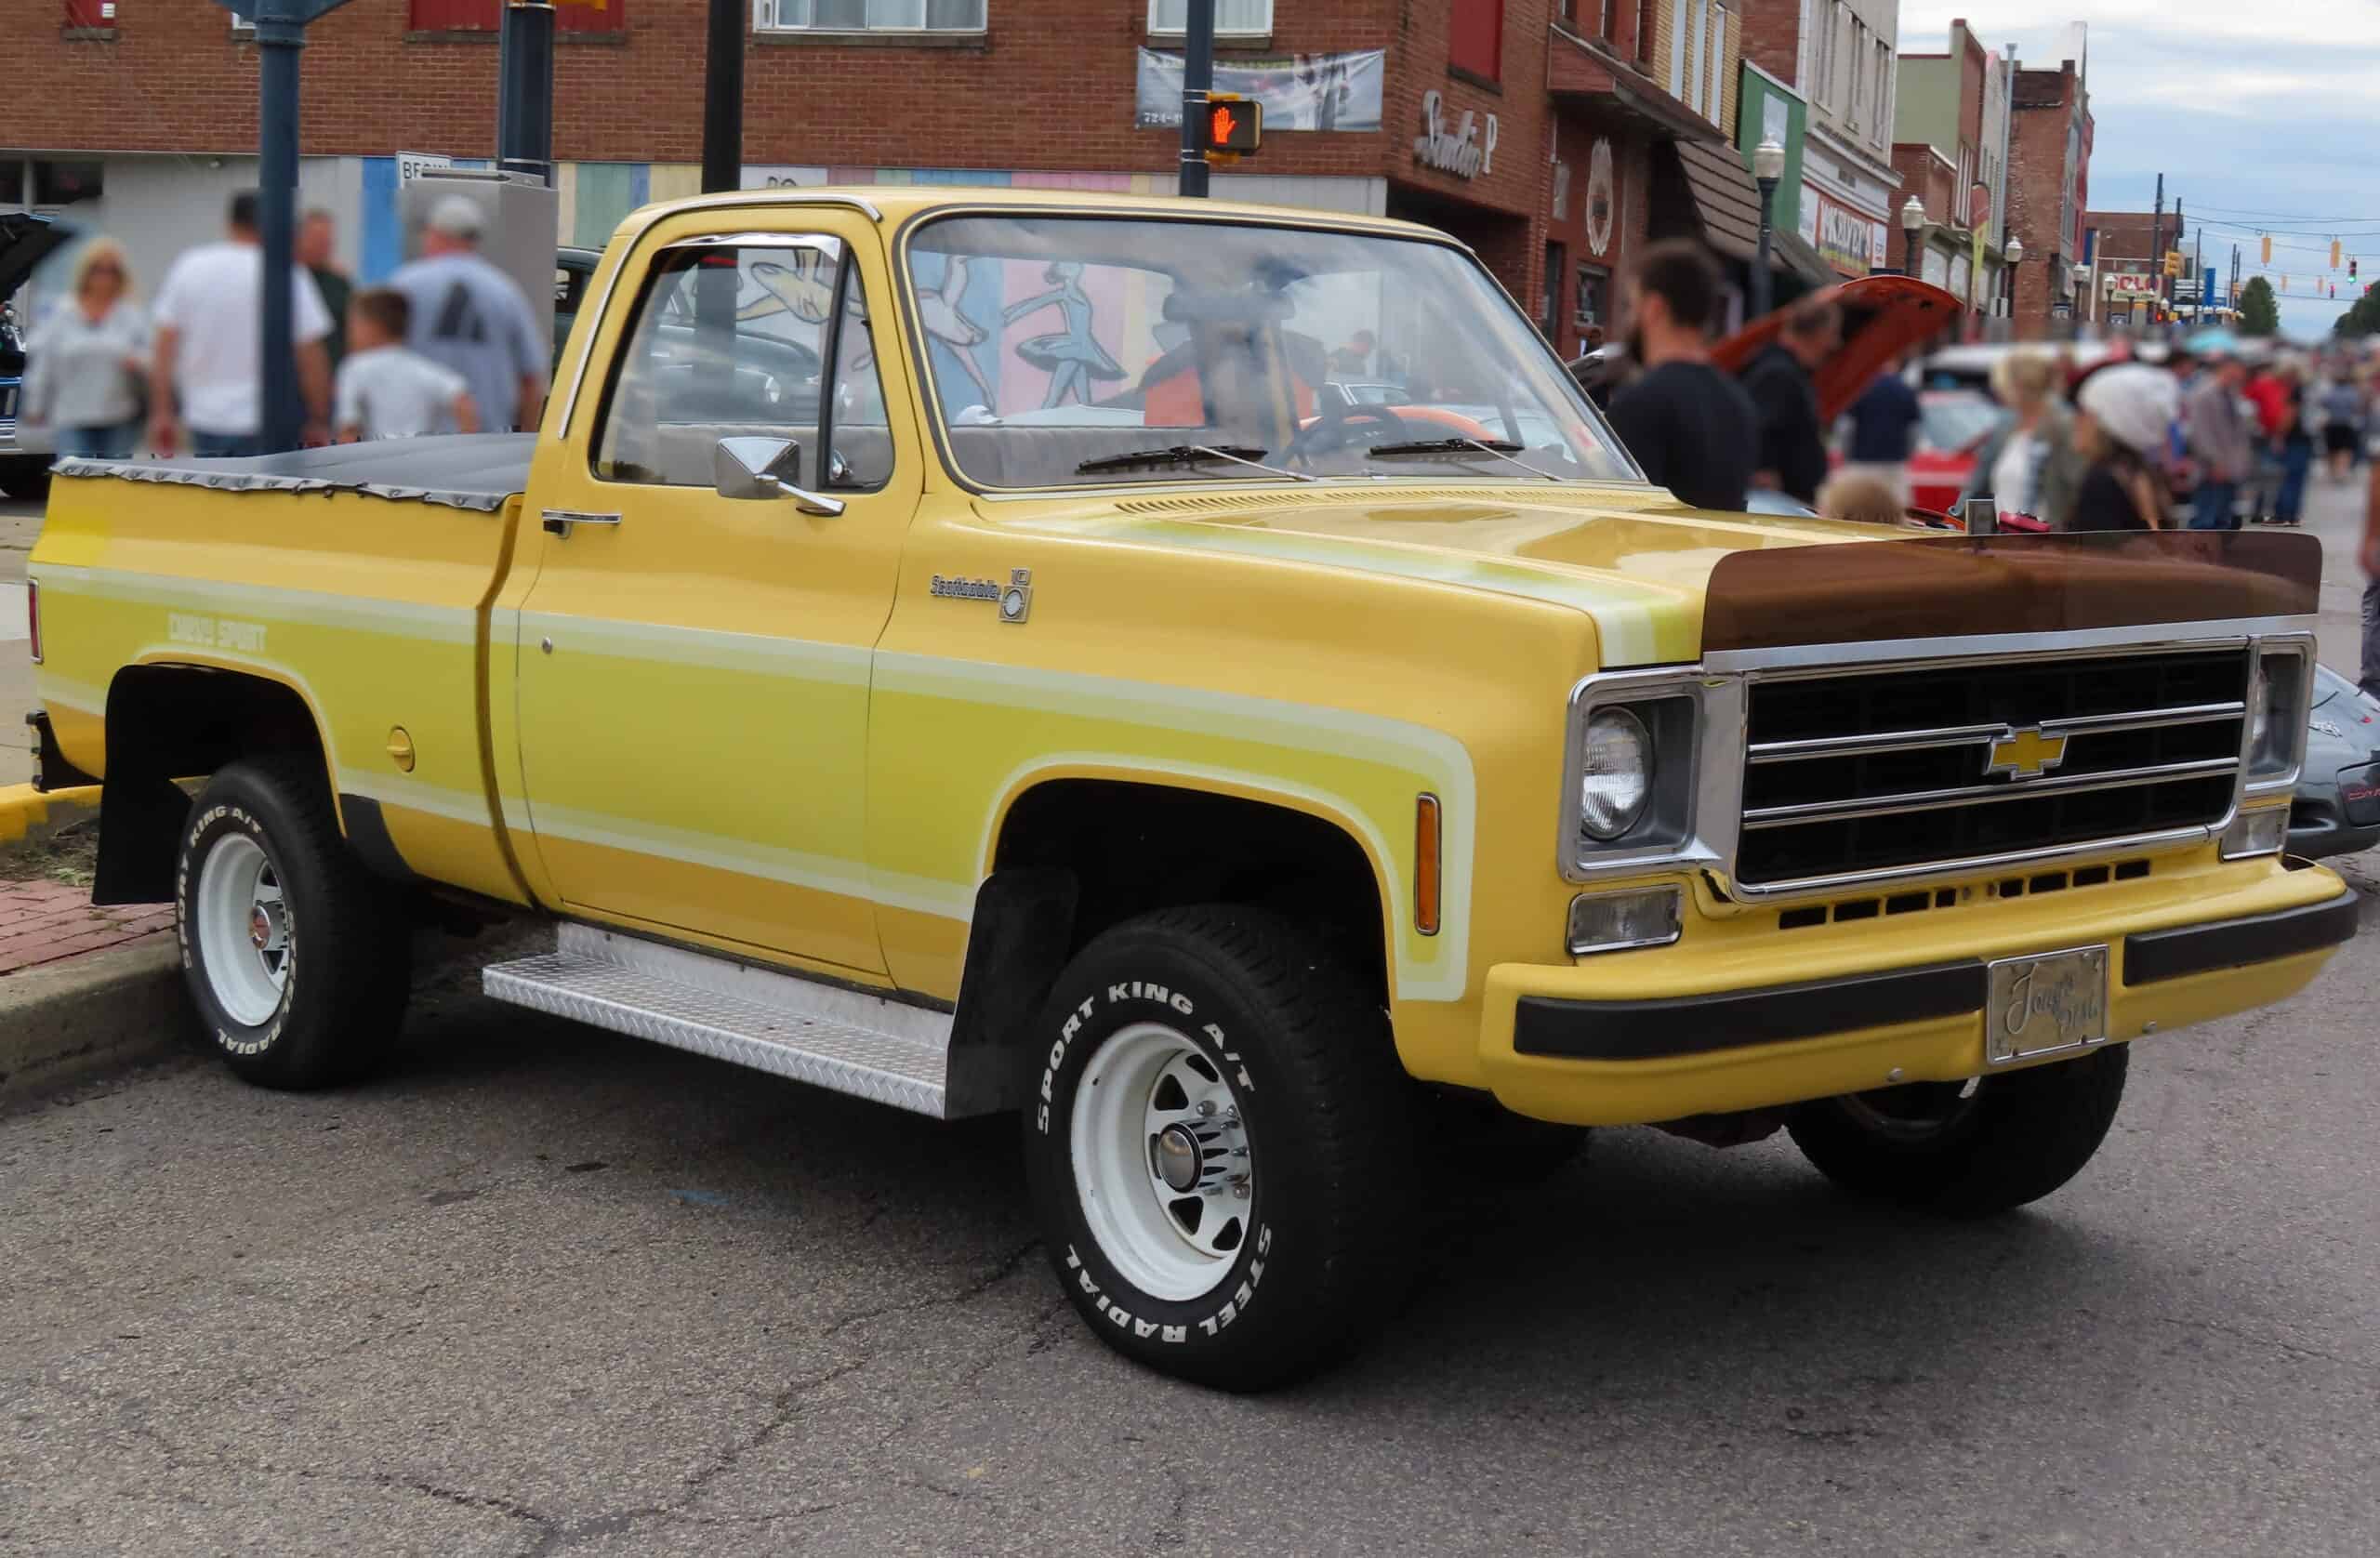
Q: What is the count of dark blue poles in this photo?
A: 3